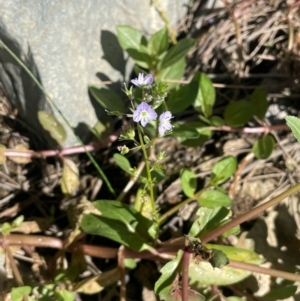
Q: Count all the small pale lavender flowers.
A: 3